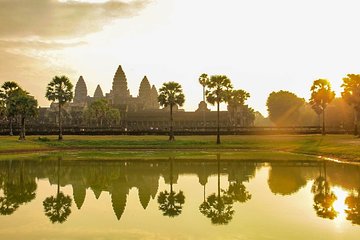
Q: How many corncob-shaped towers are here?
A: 5